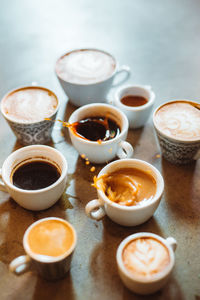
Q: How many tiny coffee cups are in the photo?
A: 1